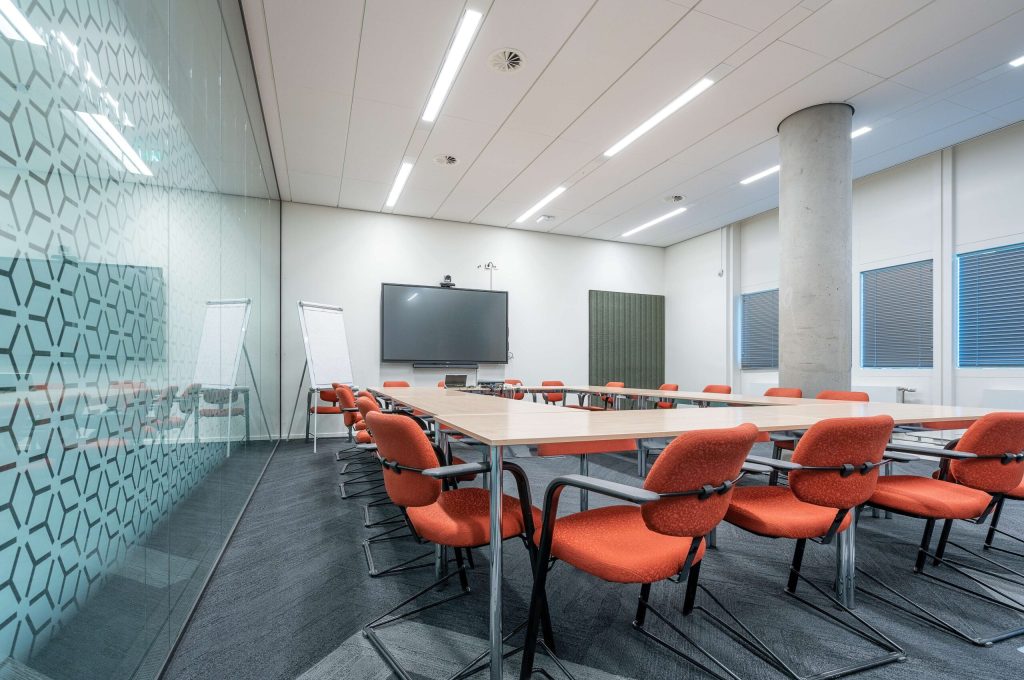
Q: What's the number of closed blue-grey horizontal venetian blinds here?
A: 3